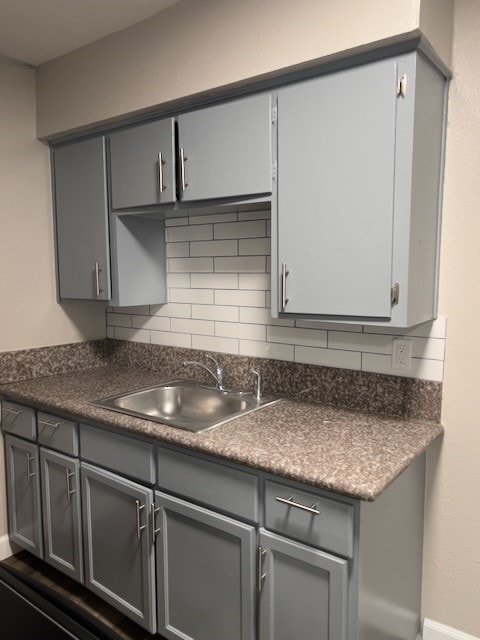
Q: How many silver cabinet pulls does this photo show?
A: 12